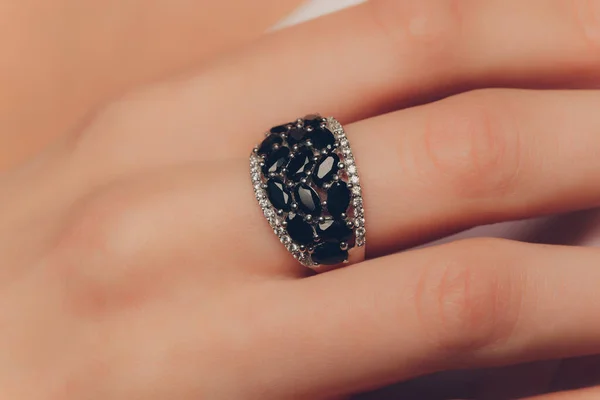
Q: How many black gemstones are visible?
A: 14